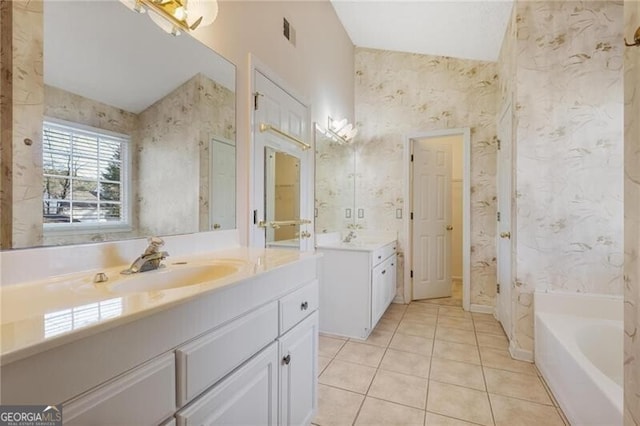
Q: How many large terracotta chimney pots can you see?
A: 0